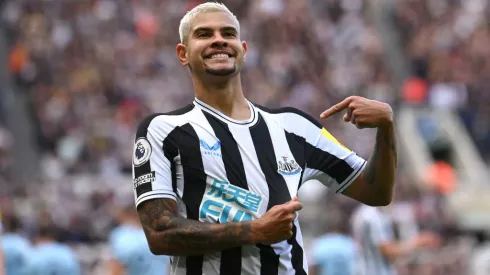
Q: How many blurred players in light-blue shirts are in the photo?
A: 4